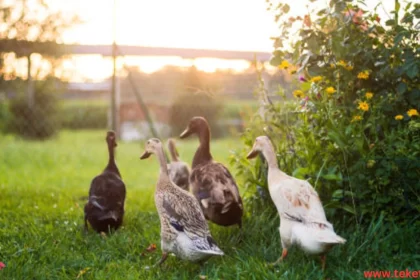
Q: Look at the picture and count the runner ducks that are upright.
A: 5